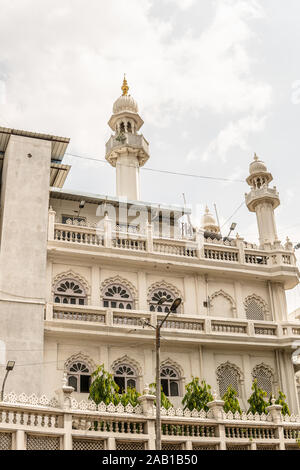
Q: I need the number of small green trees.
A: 7